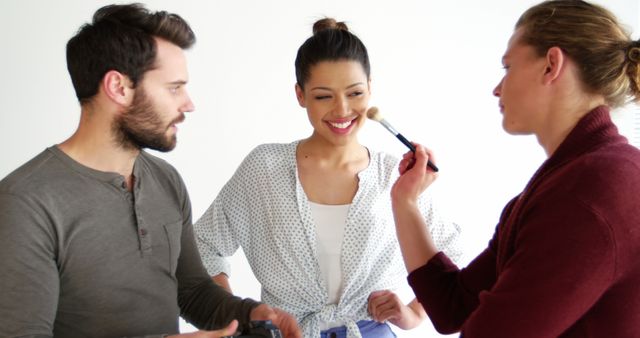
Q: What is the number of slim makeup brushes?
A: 1